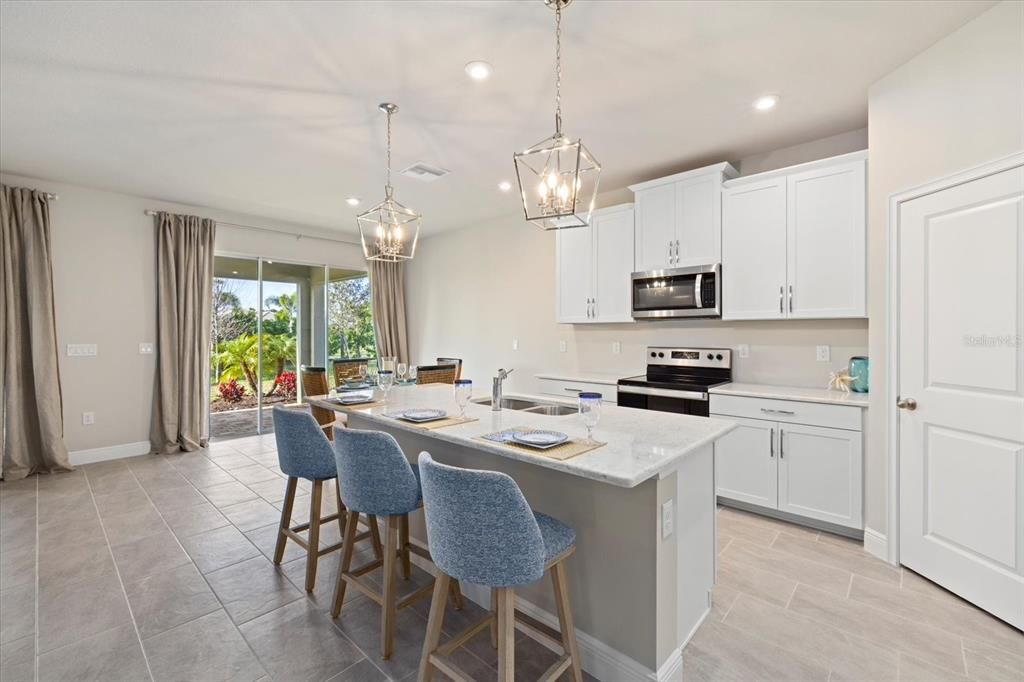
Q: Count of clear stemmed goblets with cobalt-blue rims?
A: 3